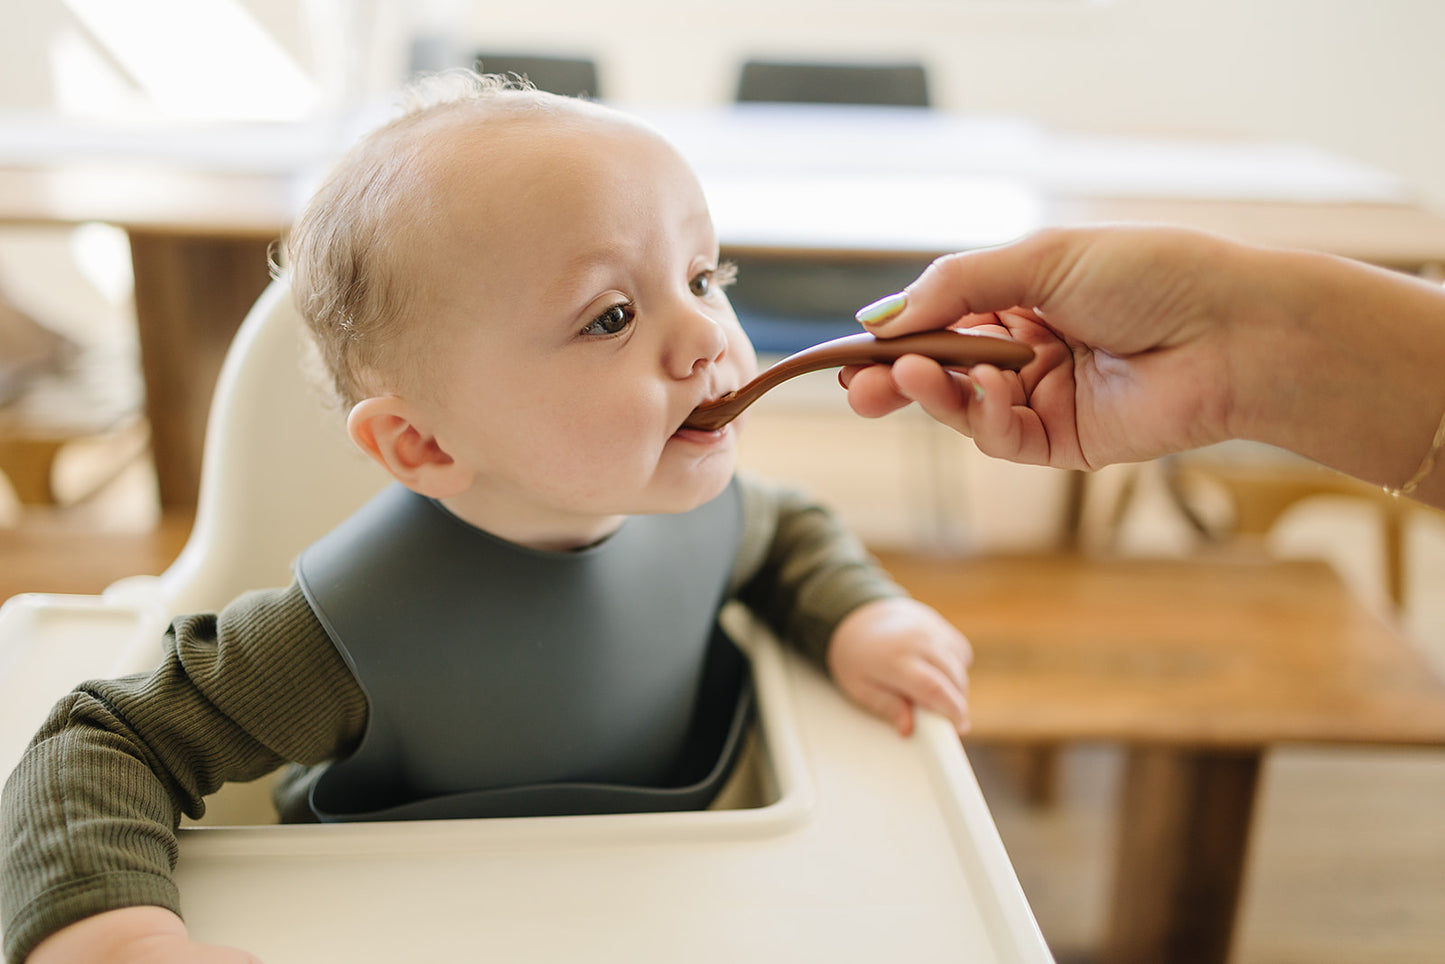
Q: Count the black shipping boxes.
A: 0